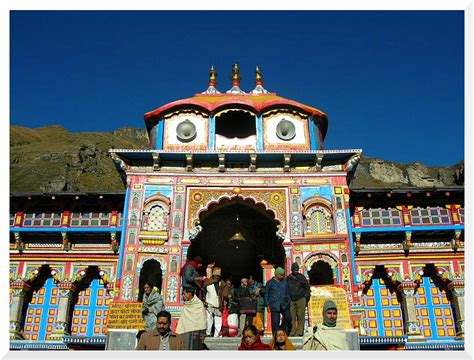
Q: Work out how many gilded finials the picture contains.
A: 3